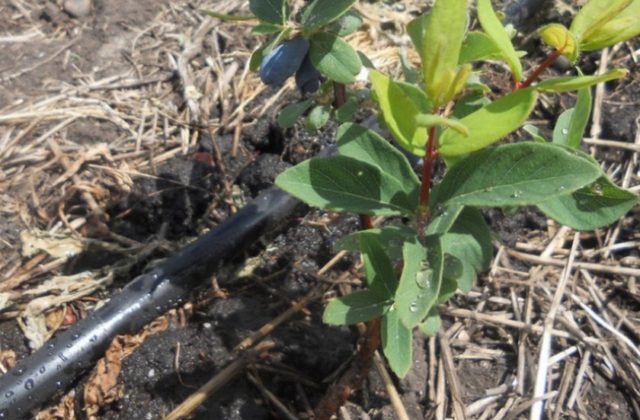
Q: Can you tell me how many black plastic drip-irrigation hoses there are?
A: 1